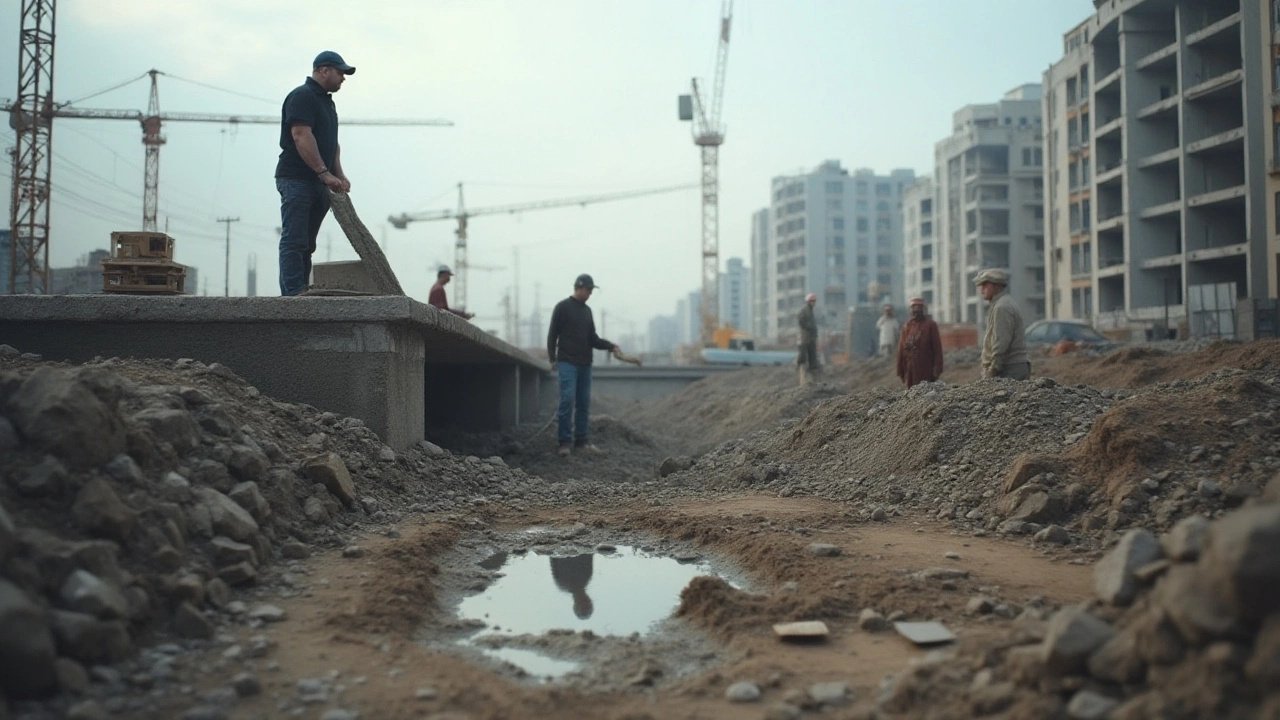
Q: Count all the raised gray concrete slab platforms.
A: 1